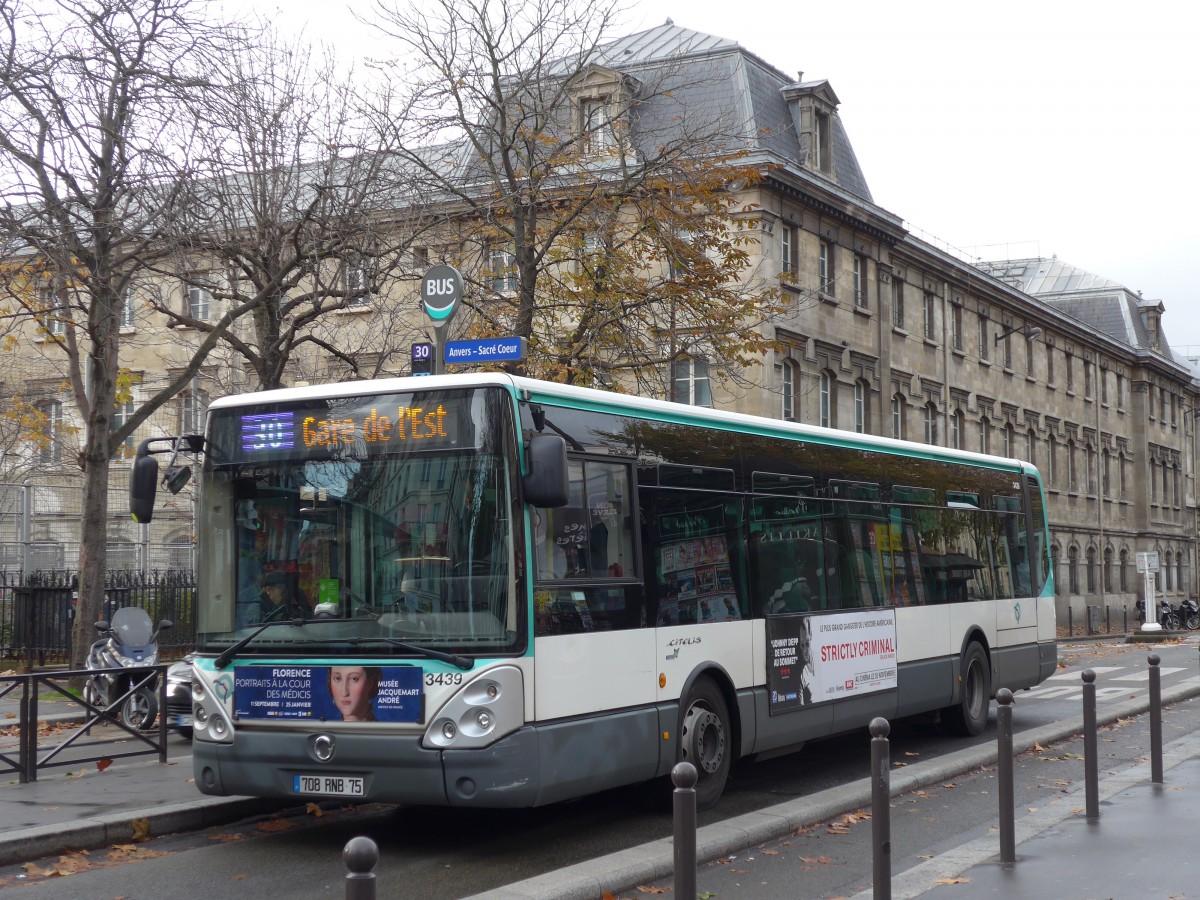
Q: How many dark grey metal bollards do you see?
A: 6